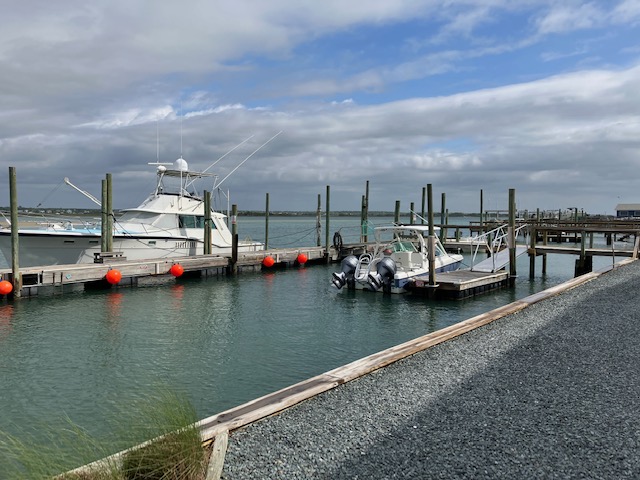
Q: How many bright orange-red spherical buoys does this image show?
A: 5